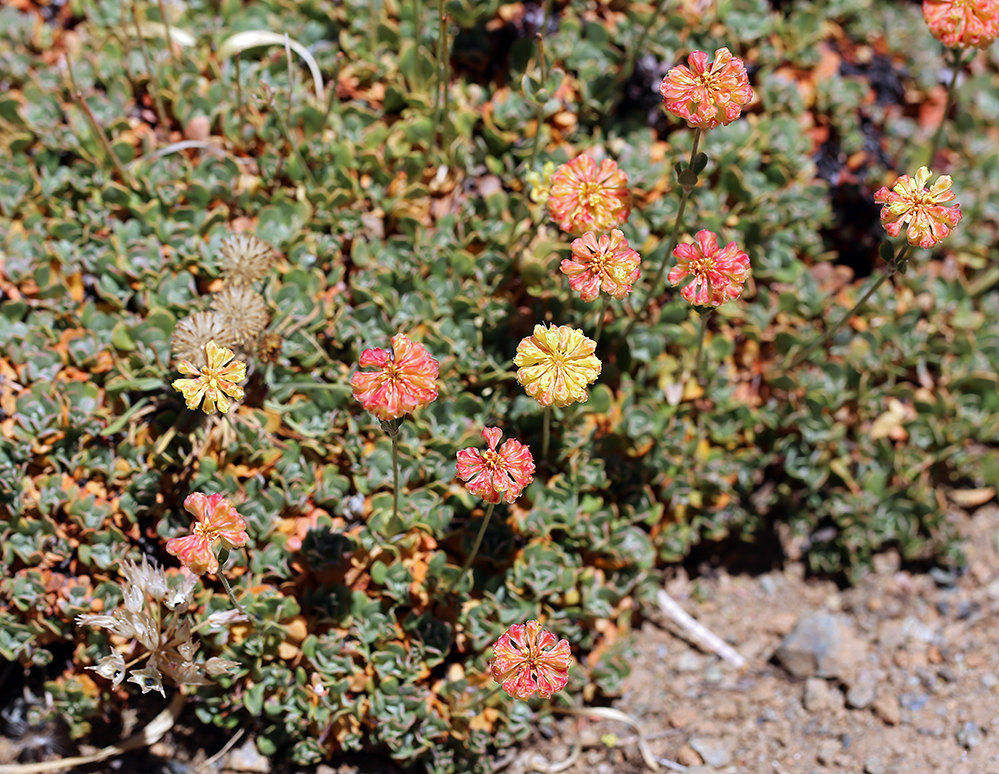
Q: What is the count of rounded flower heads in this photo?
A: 12